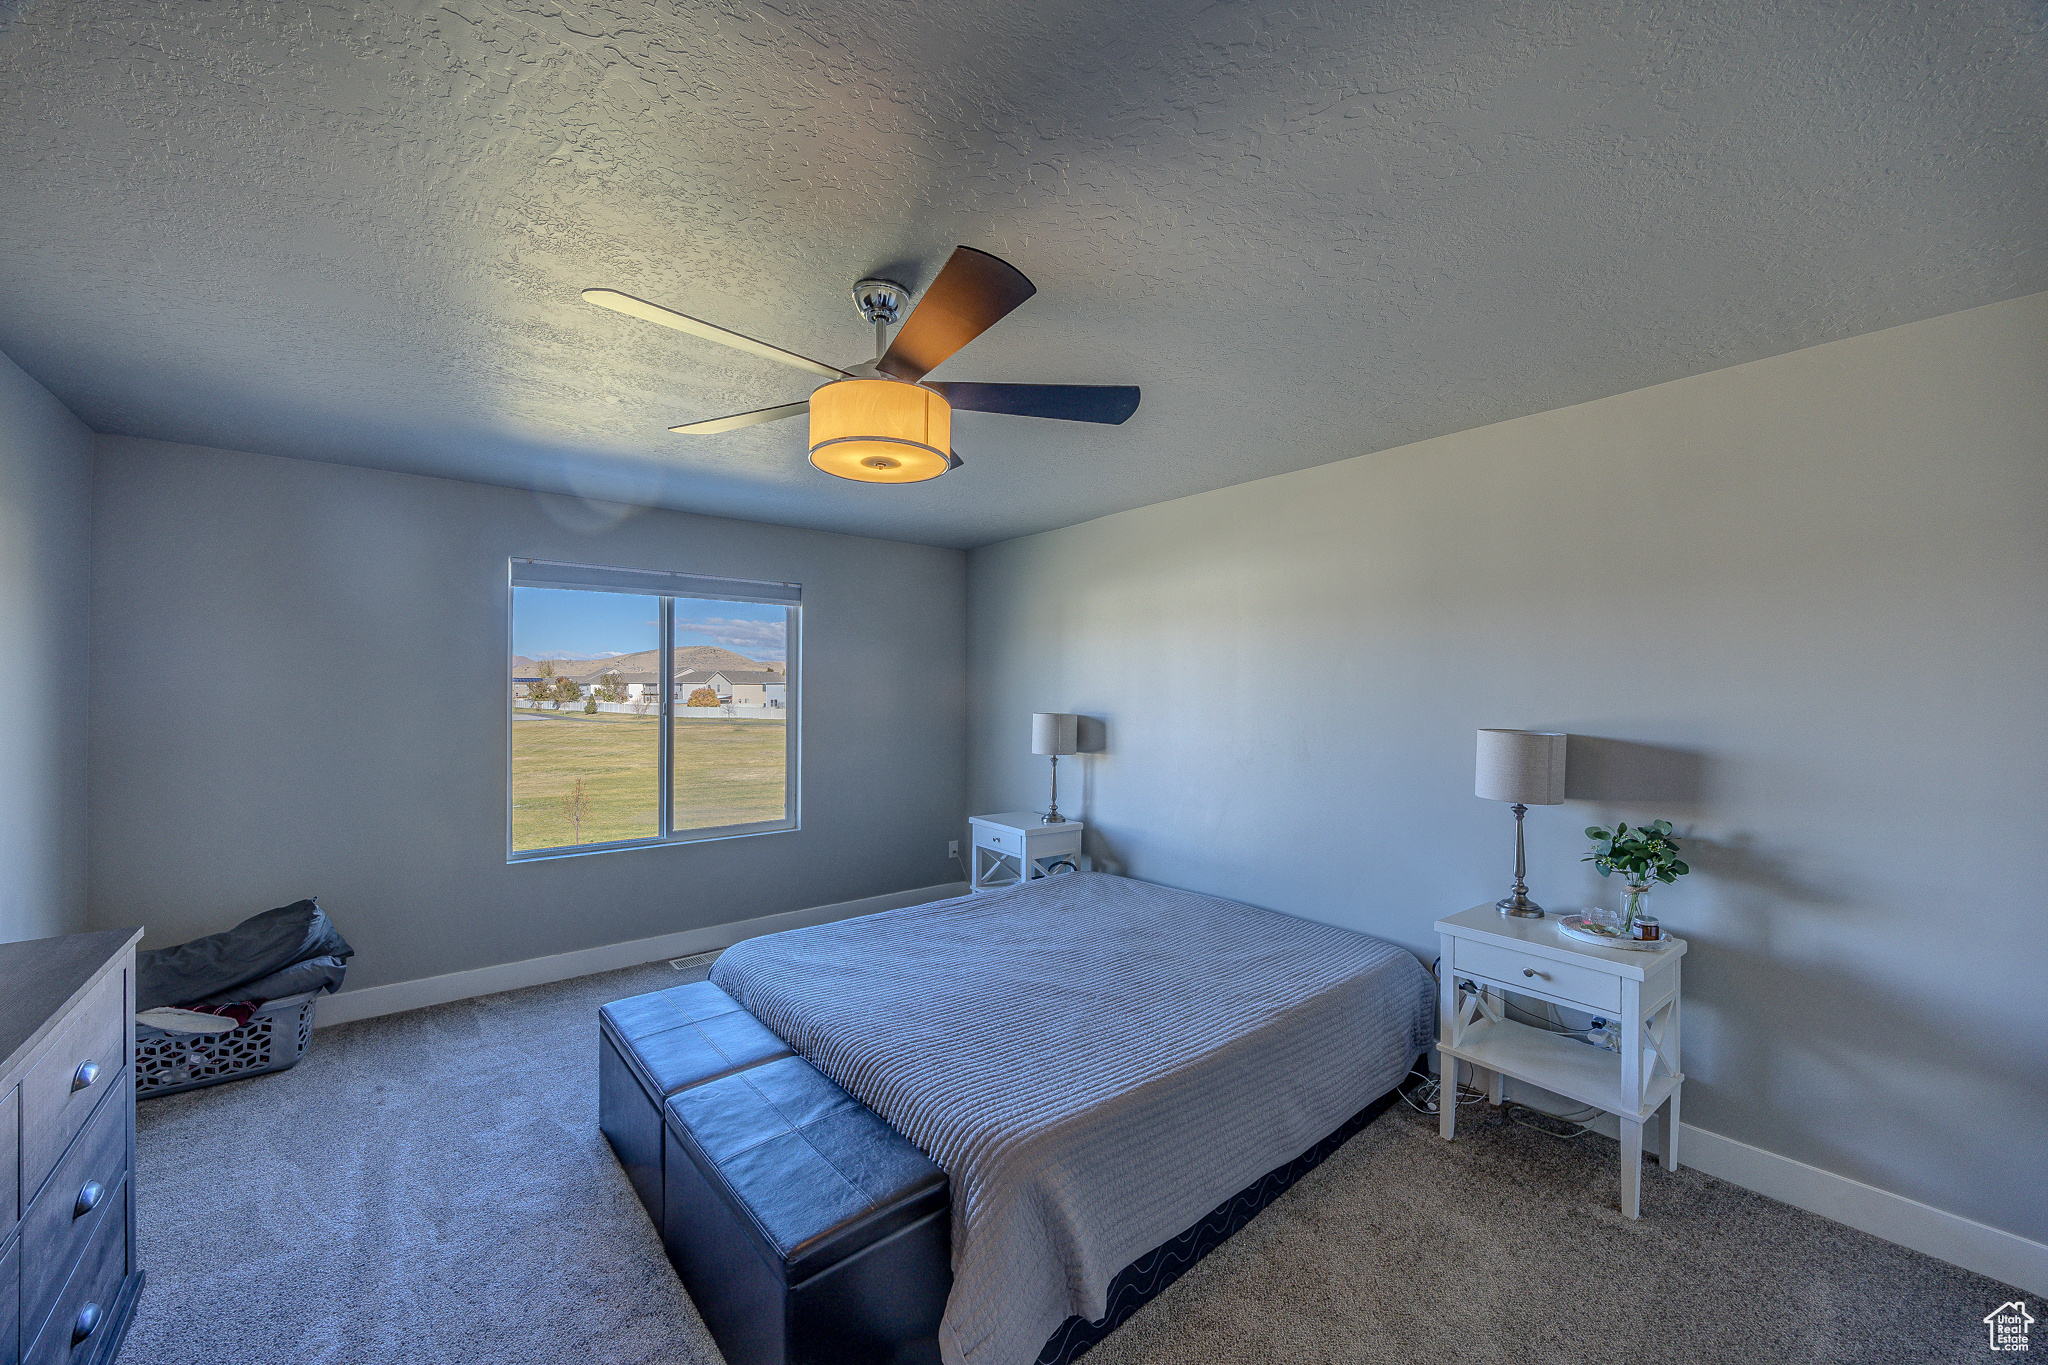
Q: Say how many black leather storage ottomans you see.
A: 2